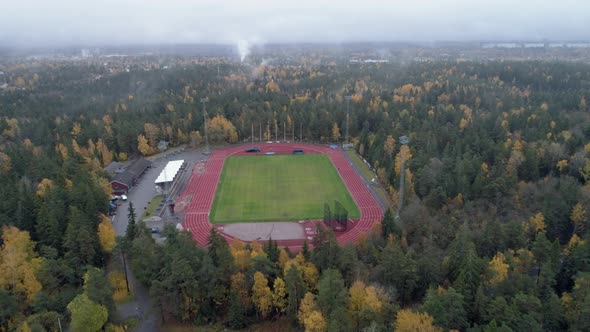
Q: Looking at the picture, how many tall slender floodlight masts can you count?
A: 4